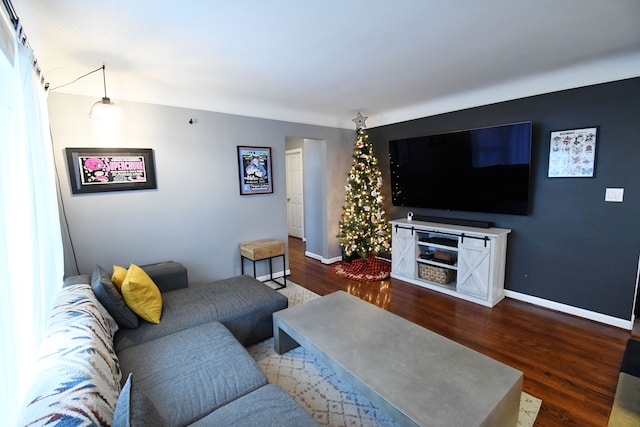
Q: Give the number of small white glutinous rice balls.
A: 0